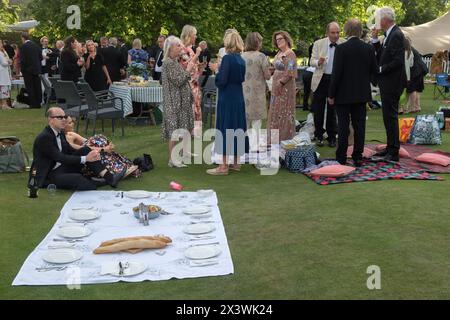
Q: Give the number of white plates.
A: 8